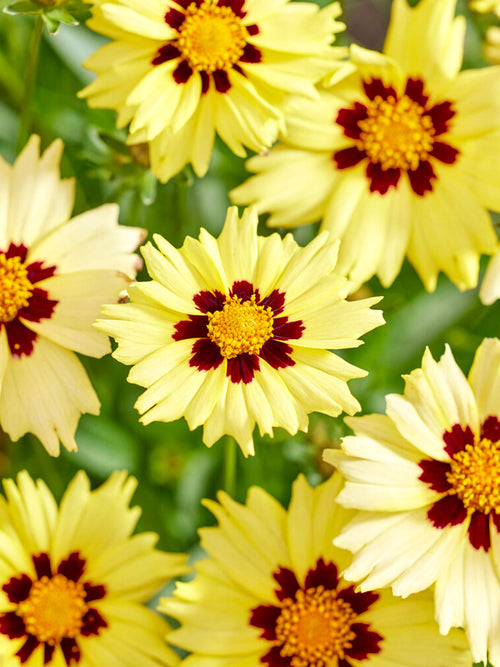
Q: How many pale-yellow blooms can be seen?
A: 7